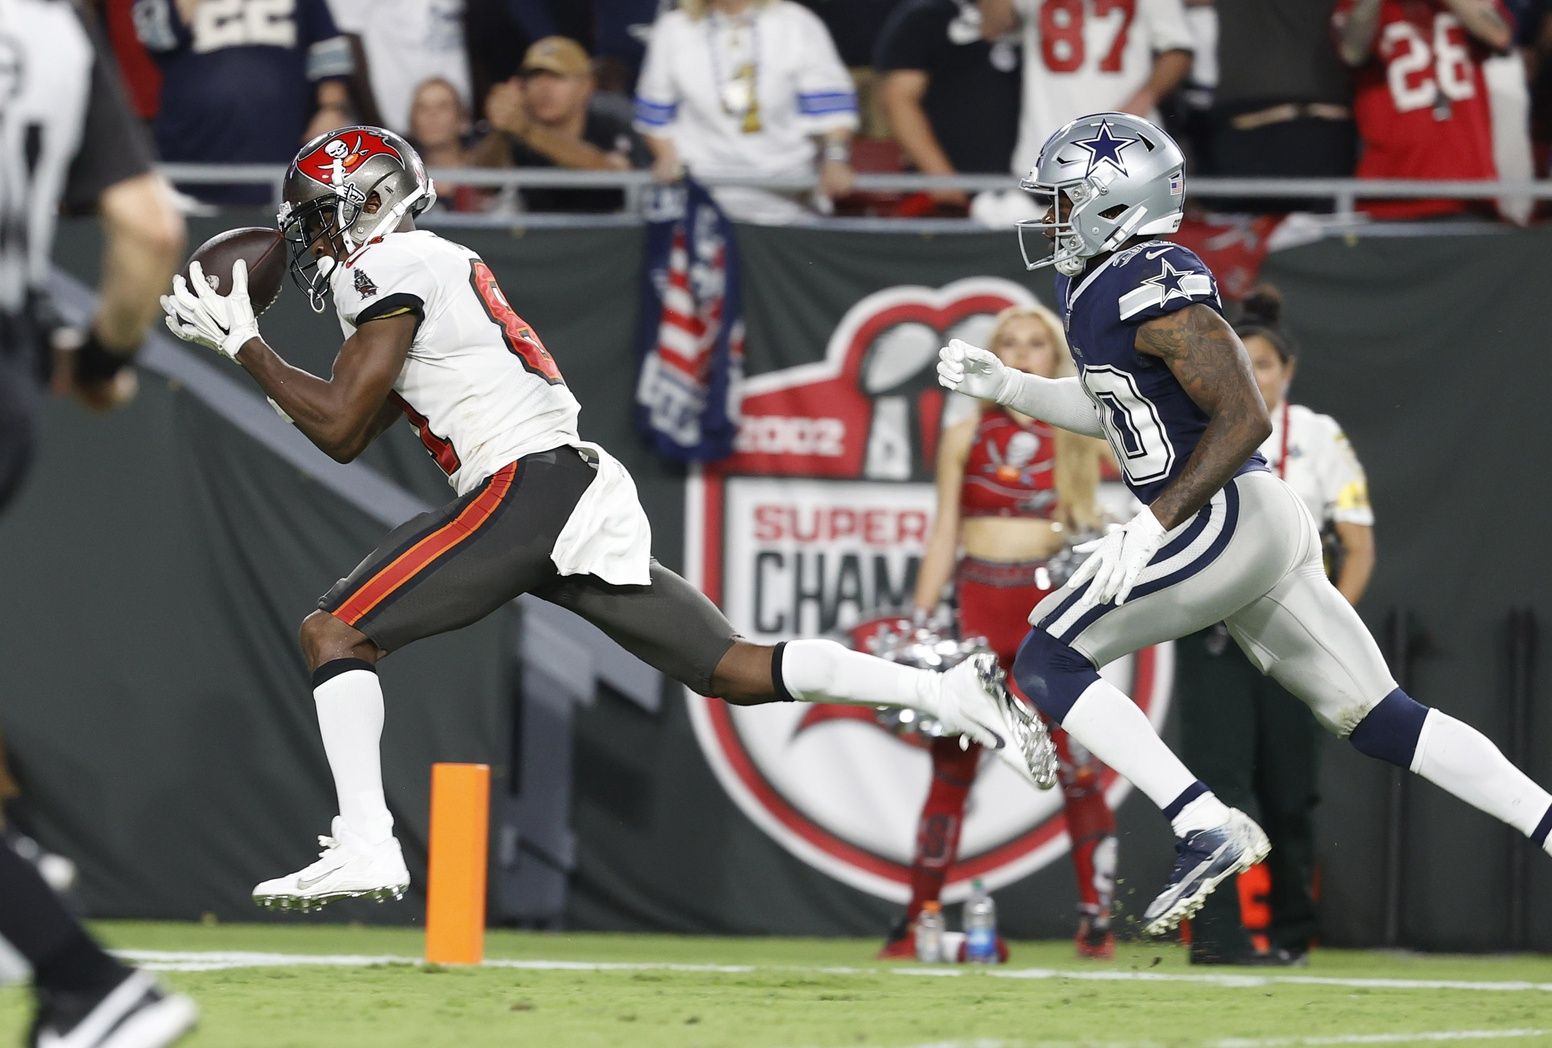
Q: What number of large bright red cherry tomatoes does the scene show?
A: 0